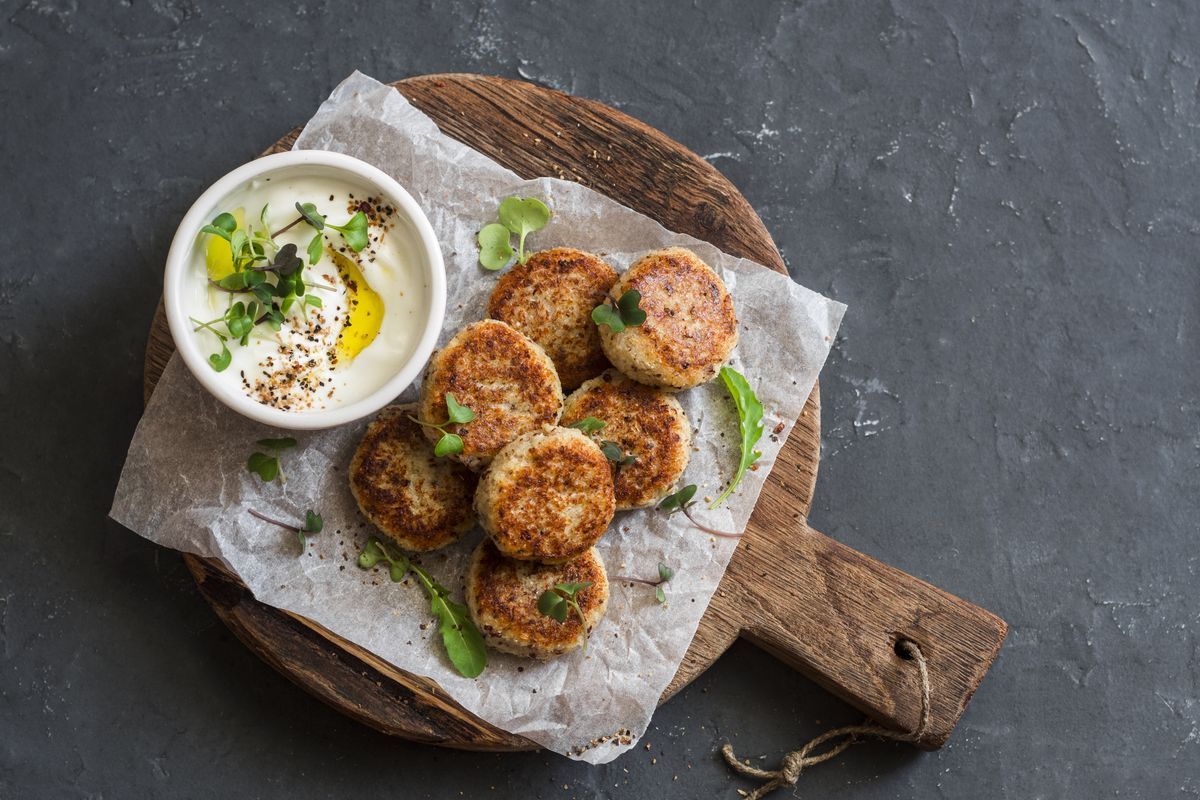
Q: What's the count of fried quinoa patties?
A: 7